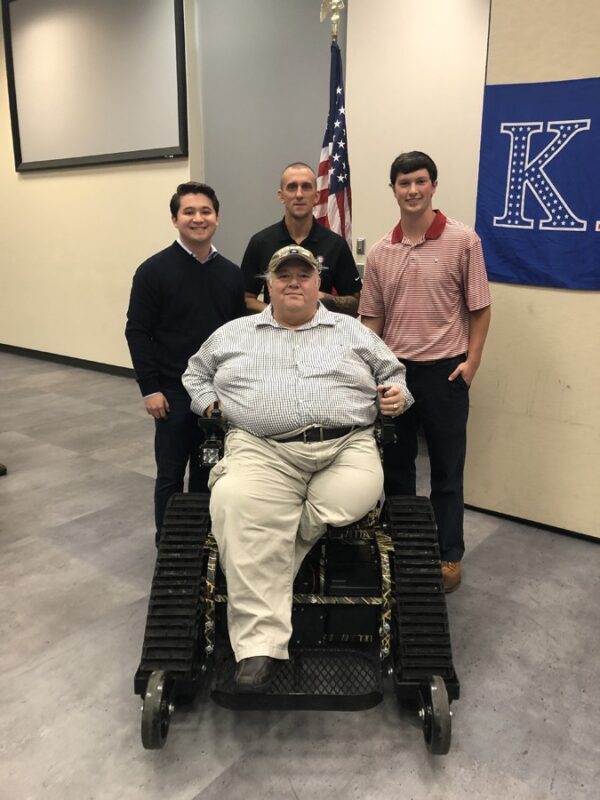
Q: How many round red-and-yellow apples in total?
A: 0